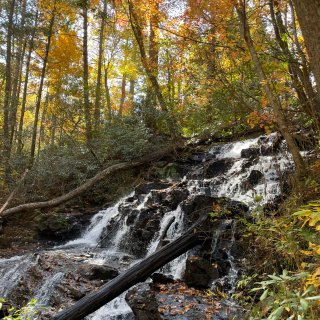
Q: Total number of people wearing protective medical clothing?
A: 0